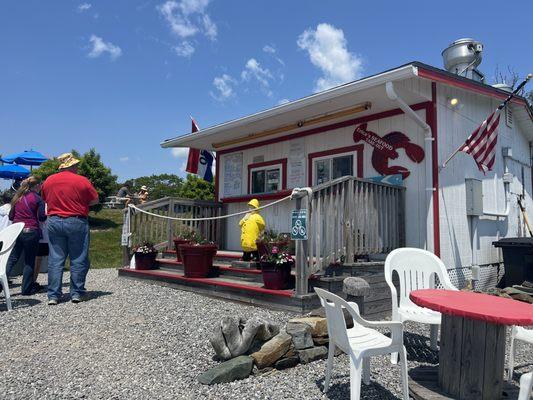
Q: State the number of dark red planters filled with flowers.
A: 5